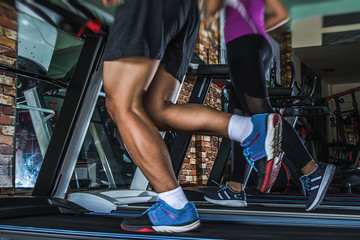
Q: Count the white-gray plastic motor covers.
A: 1